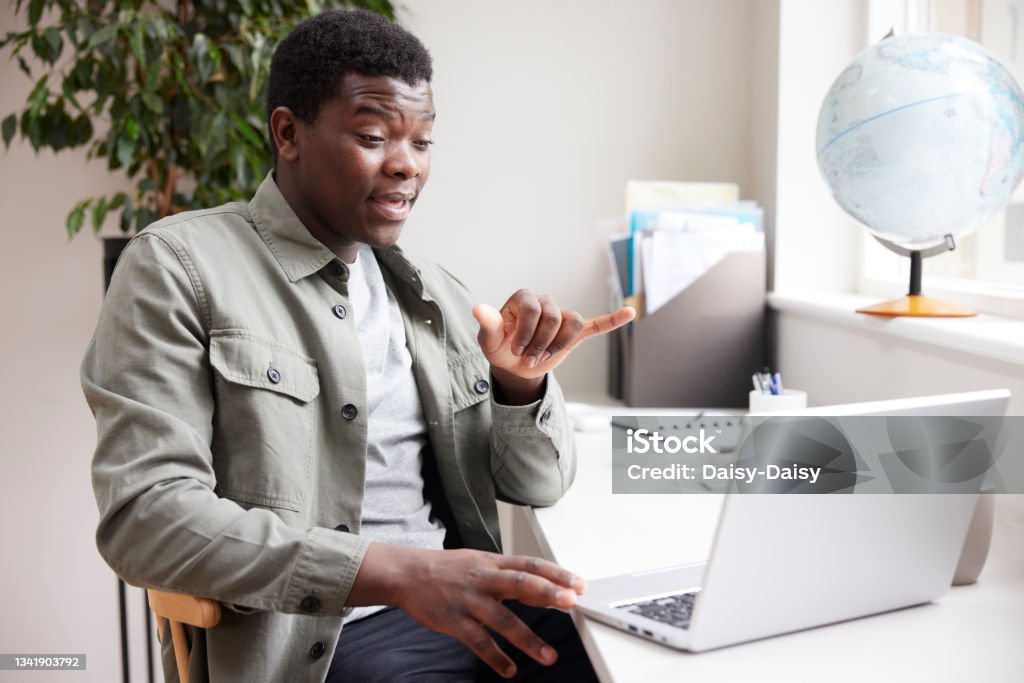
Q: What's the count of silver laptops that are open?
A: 1